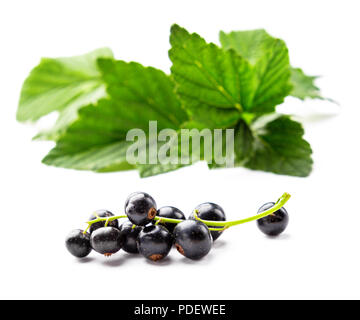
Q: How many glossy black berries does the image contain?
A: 10